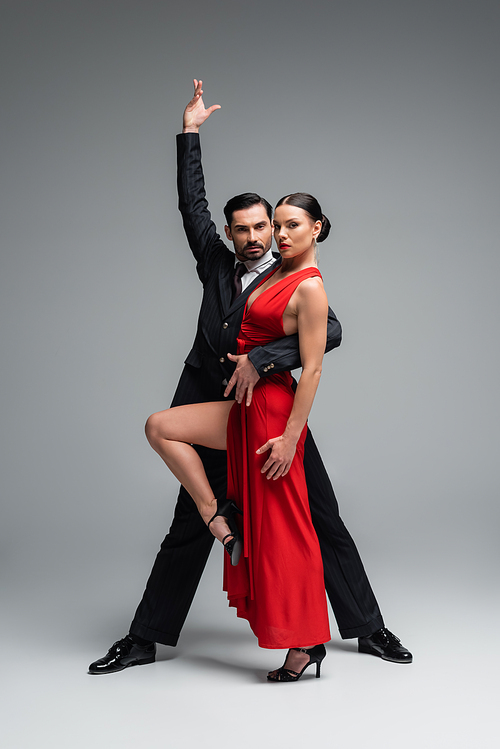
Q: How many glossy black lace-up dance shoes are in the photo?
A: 2